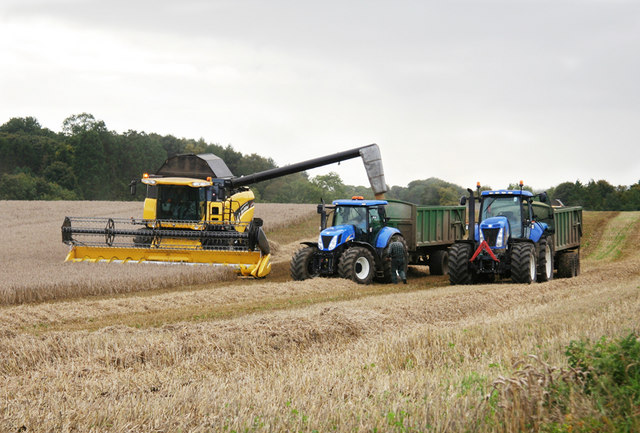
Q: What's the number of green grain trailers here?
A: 2